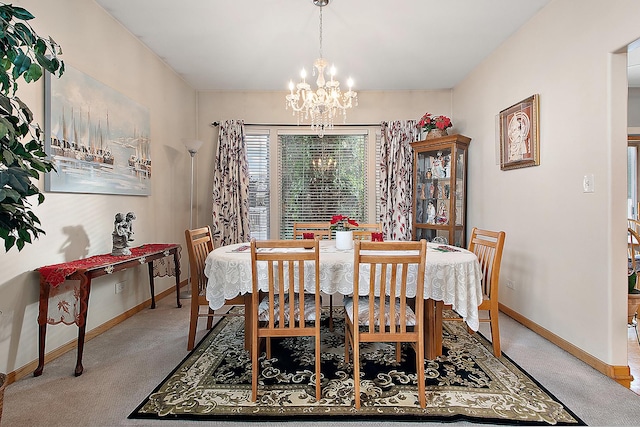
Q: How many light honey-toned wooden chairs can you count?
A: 6